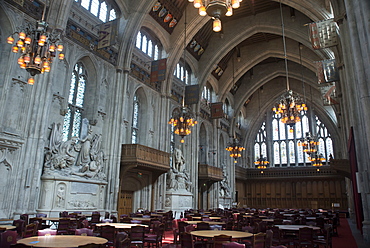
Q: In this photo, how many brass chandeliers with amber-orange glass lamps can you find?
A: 8